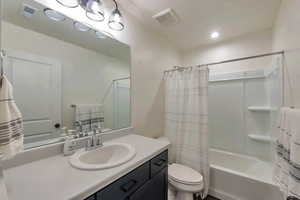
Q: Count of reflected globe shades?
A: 3